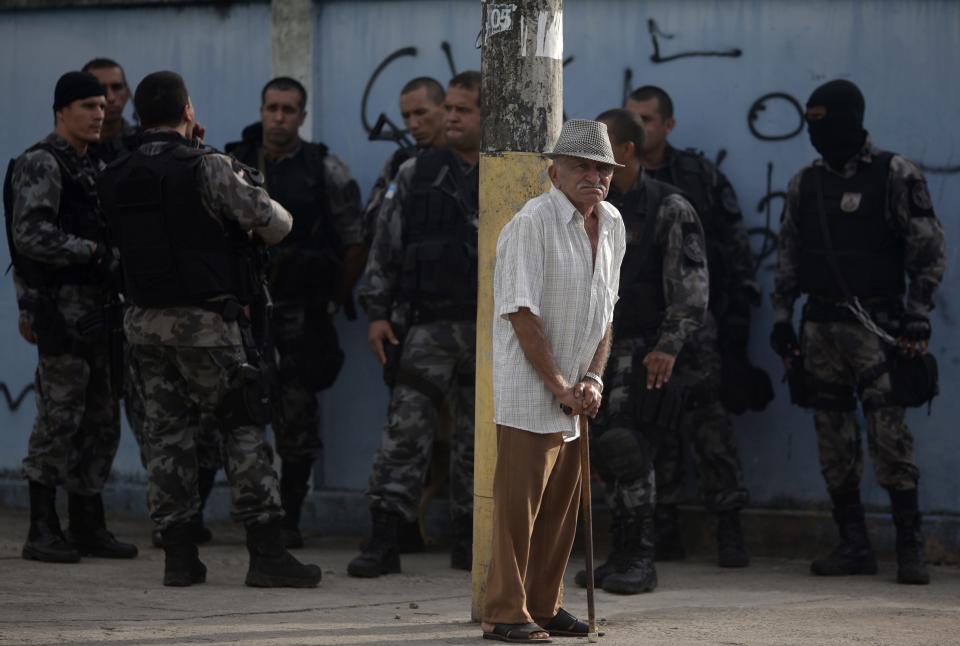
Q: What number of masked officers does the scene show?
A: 1